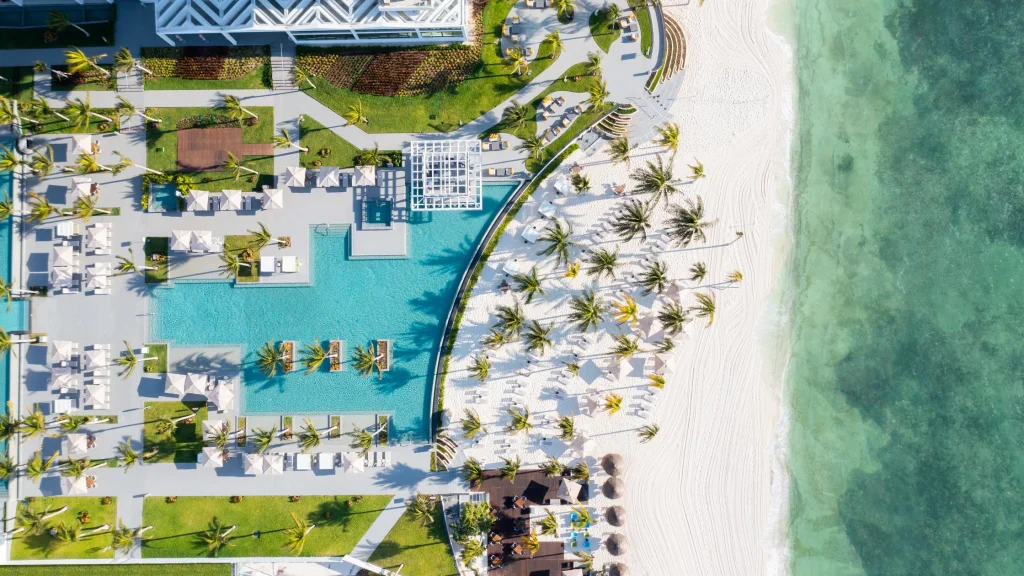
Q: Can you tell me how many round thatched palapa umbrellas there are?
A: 5